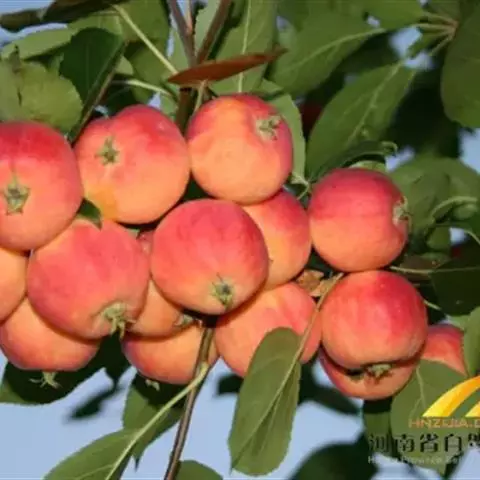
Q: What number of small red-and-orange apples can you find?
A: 15